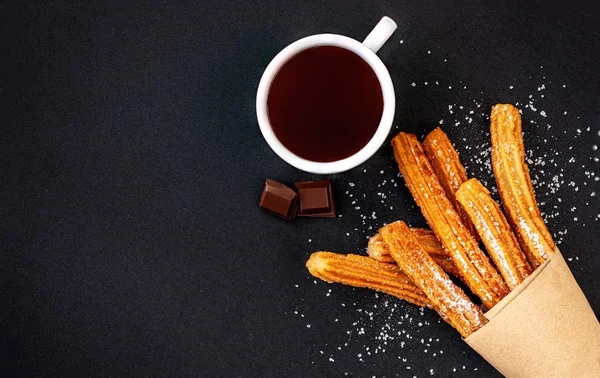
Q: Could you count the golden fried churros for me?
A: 7